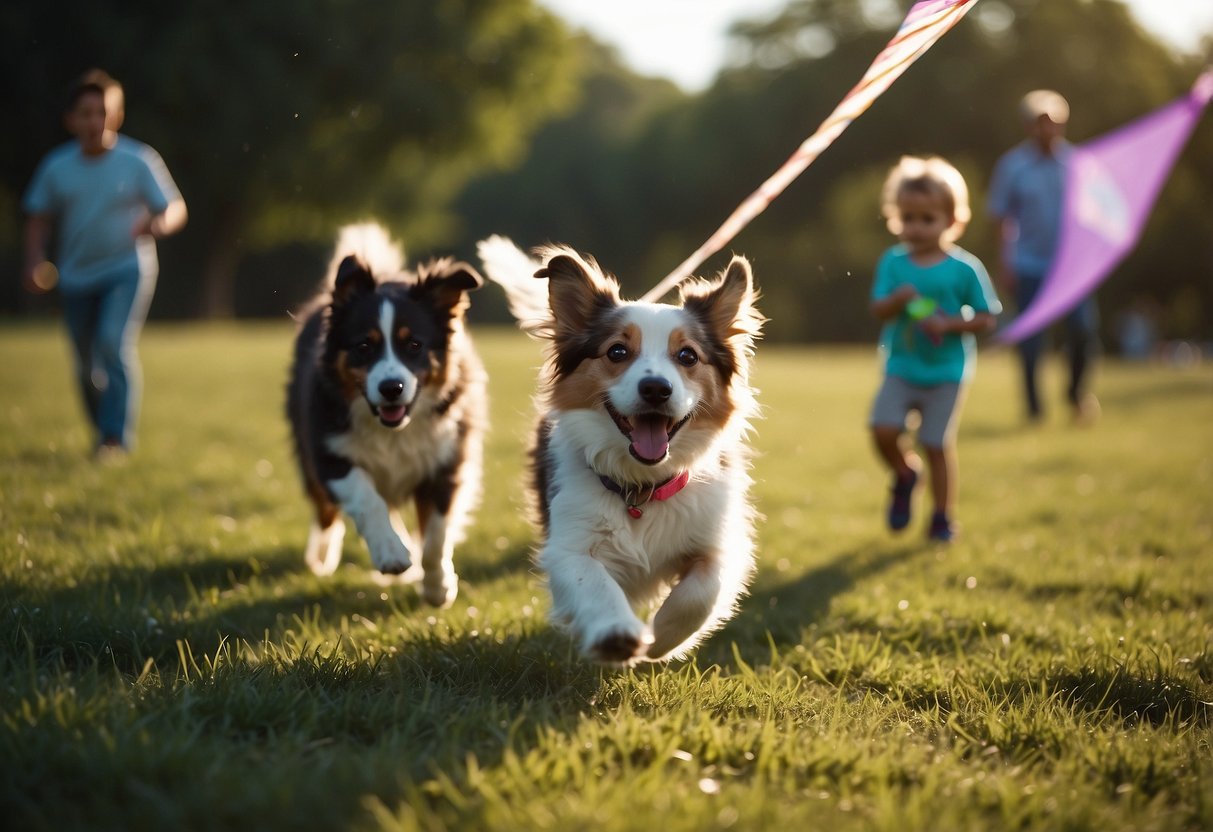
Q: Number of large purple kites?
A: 1